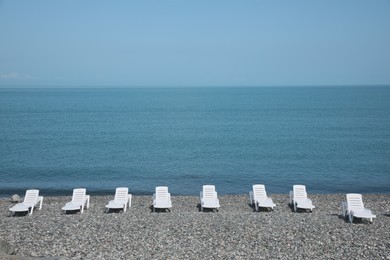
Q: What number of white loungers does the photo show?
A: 8